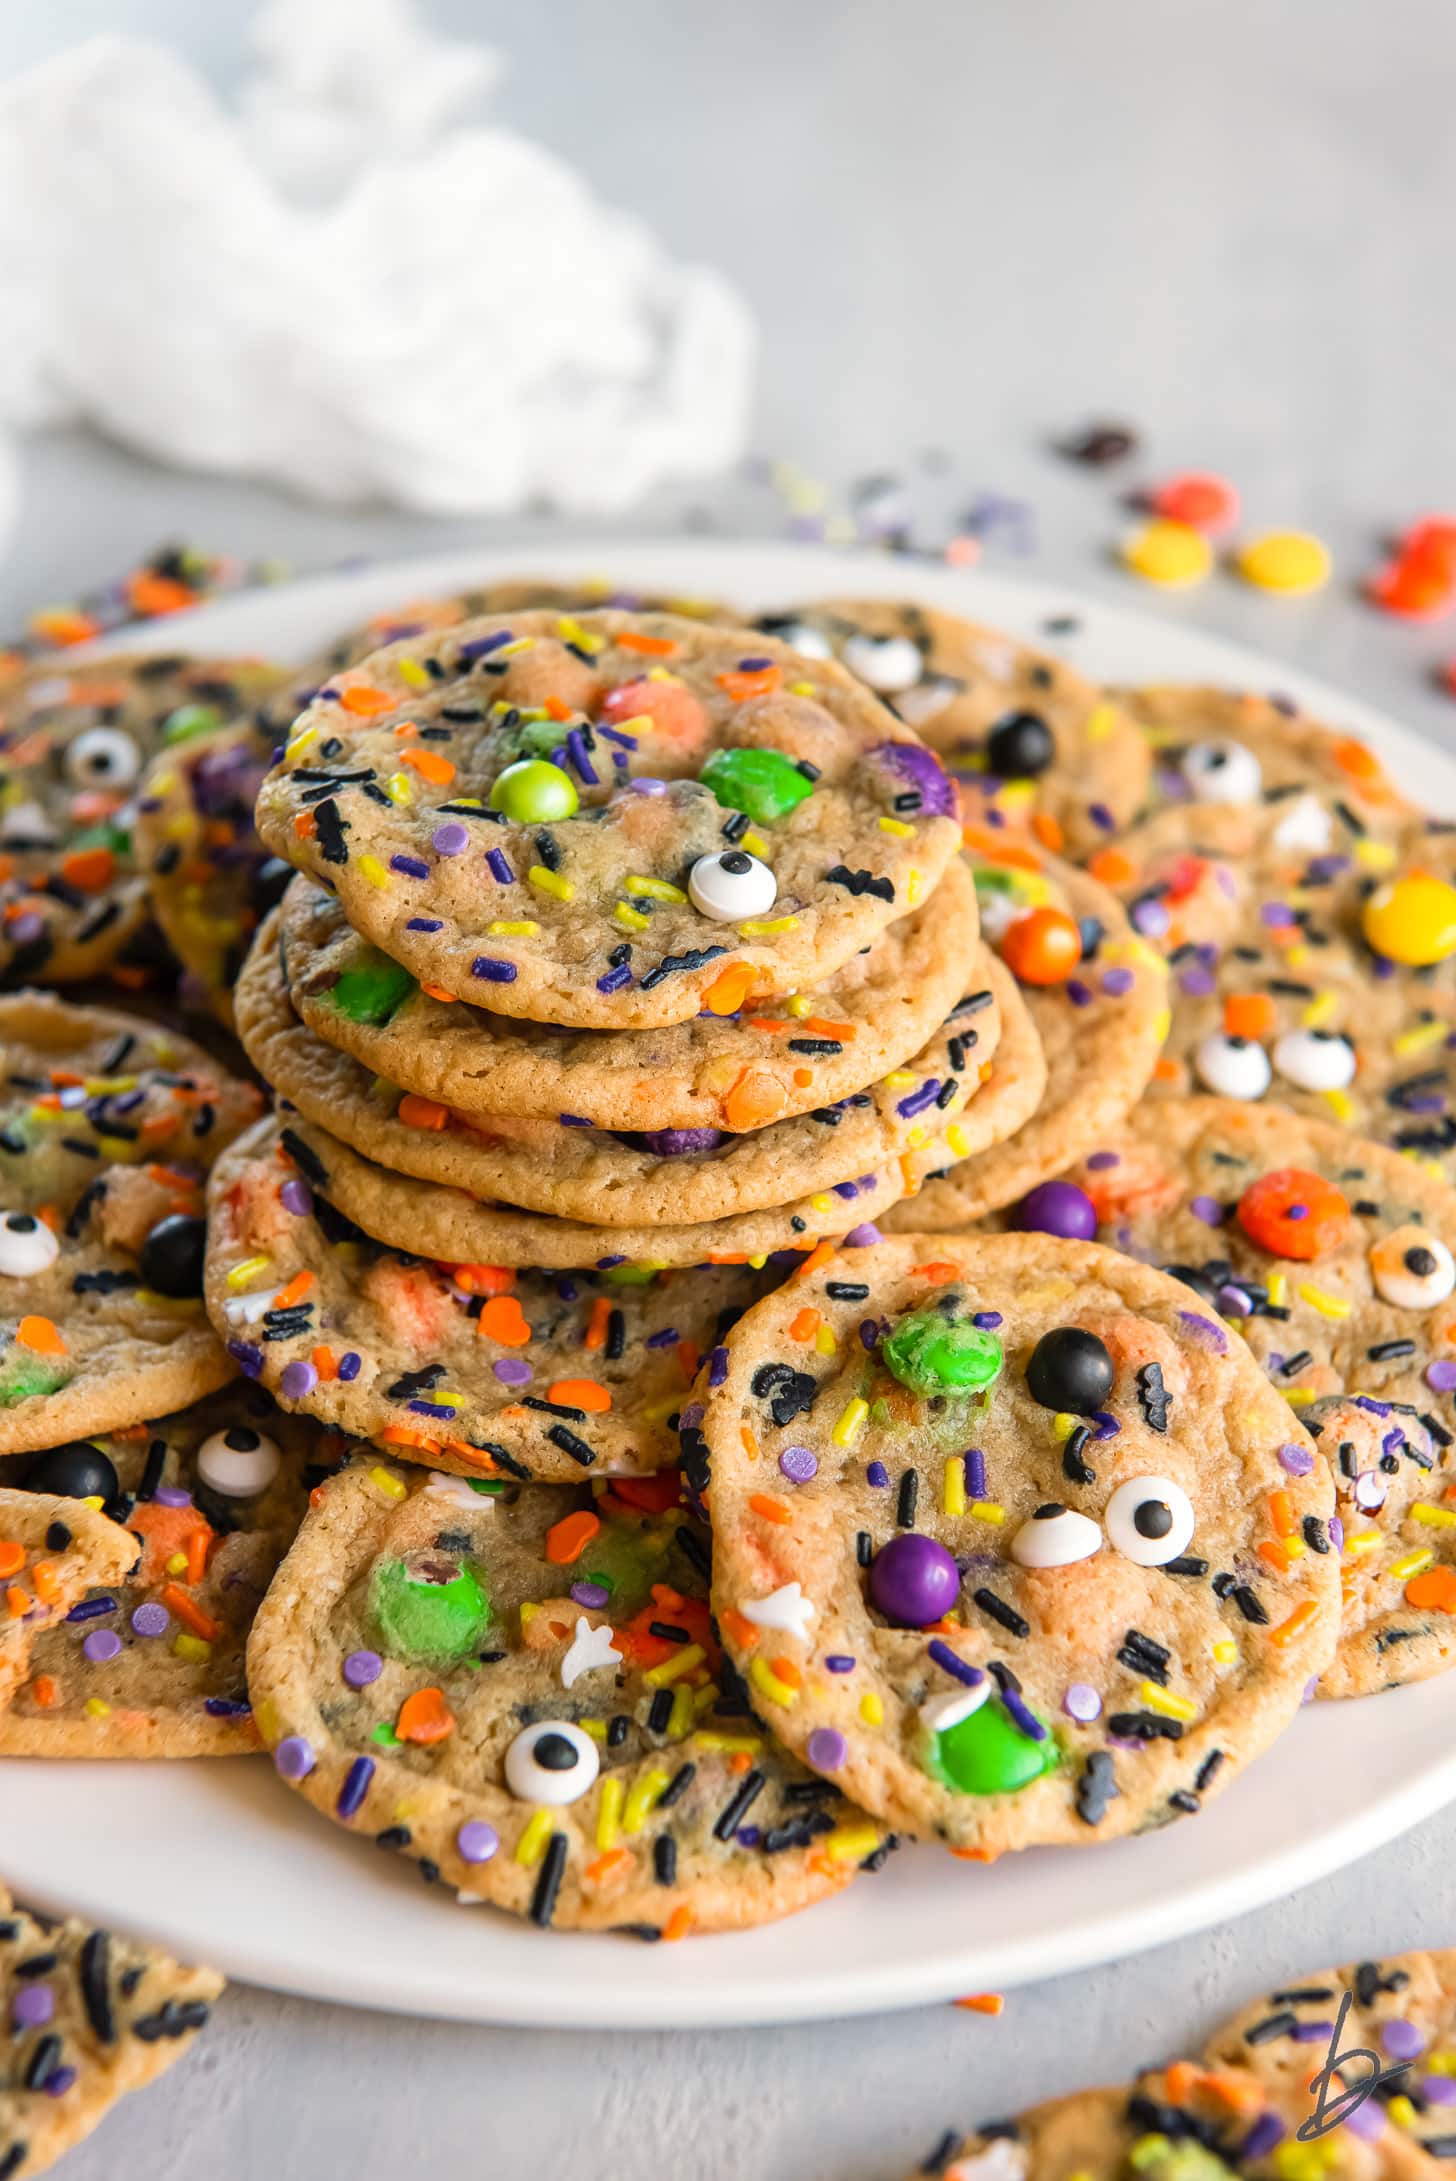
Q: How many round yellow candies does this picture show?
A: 3